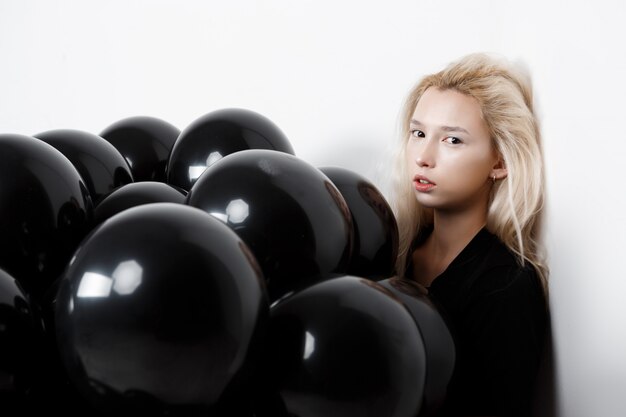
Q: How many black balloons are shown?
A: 11